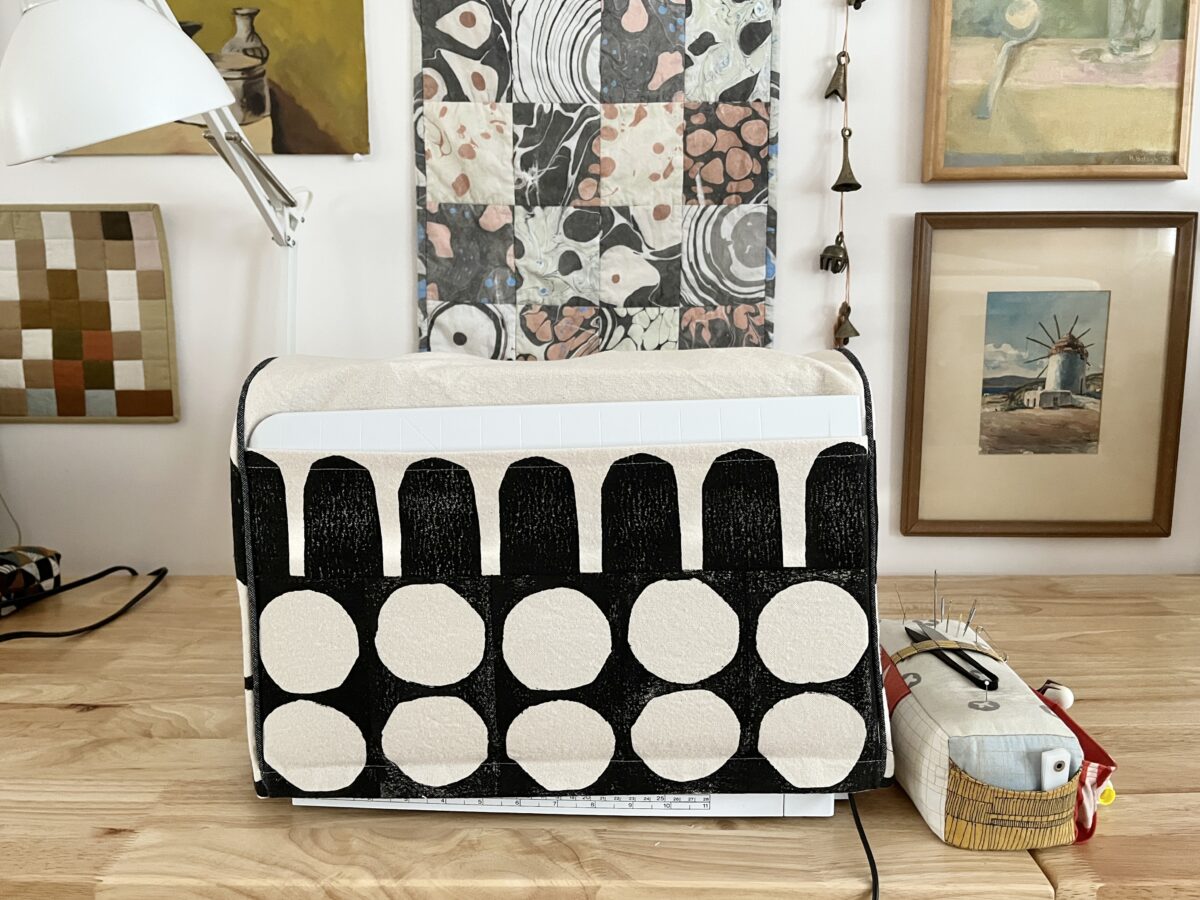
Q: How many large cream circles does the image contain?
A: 10